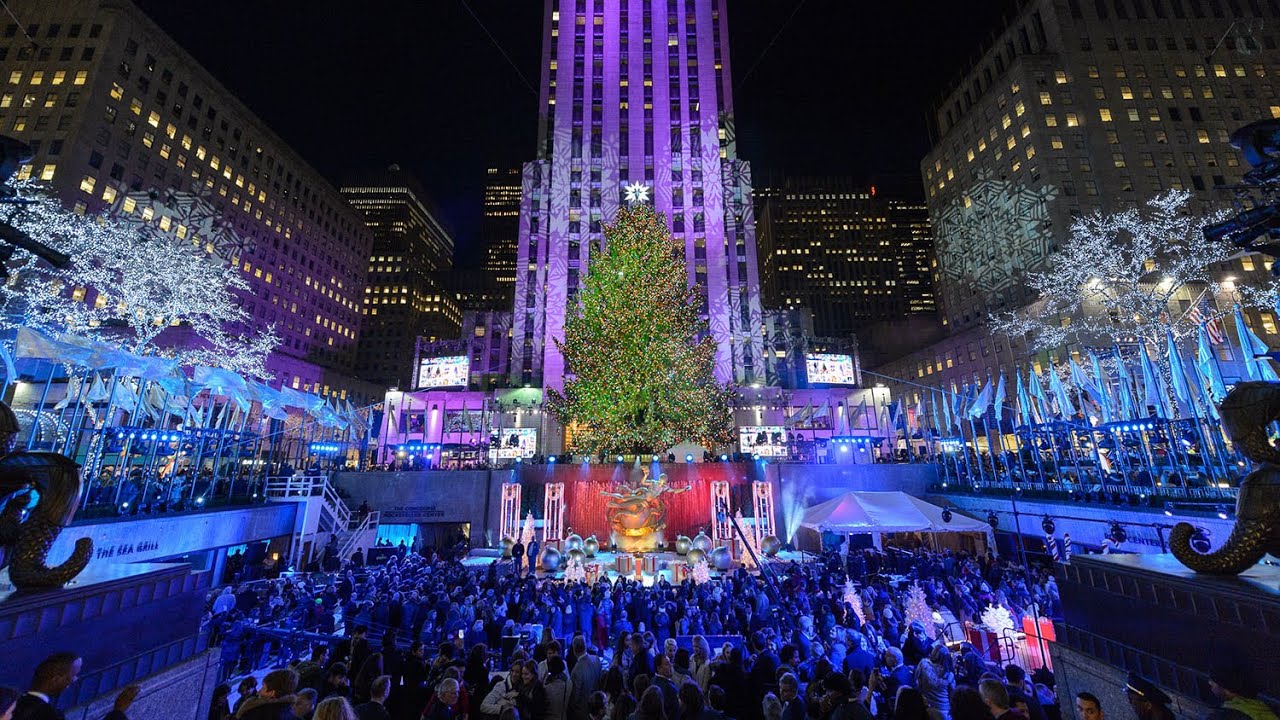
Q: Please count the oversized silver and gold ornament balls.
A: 10